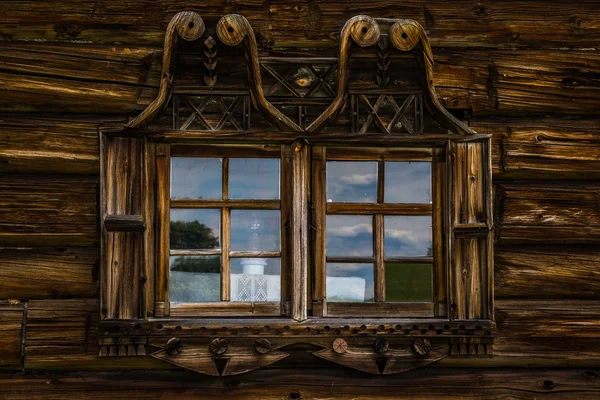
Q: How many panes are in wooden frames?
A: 12